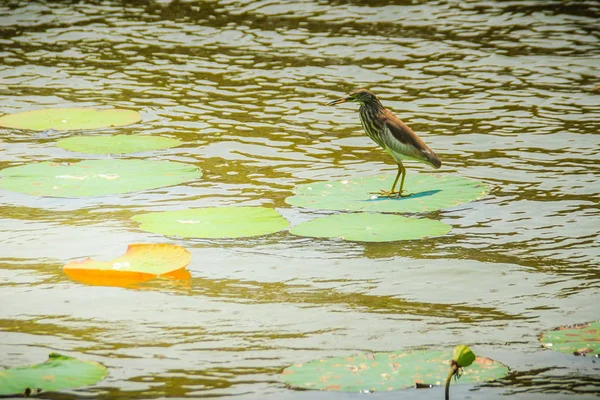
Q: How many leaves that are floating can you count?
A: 10